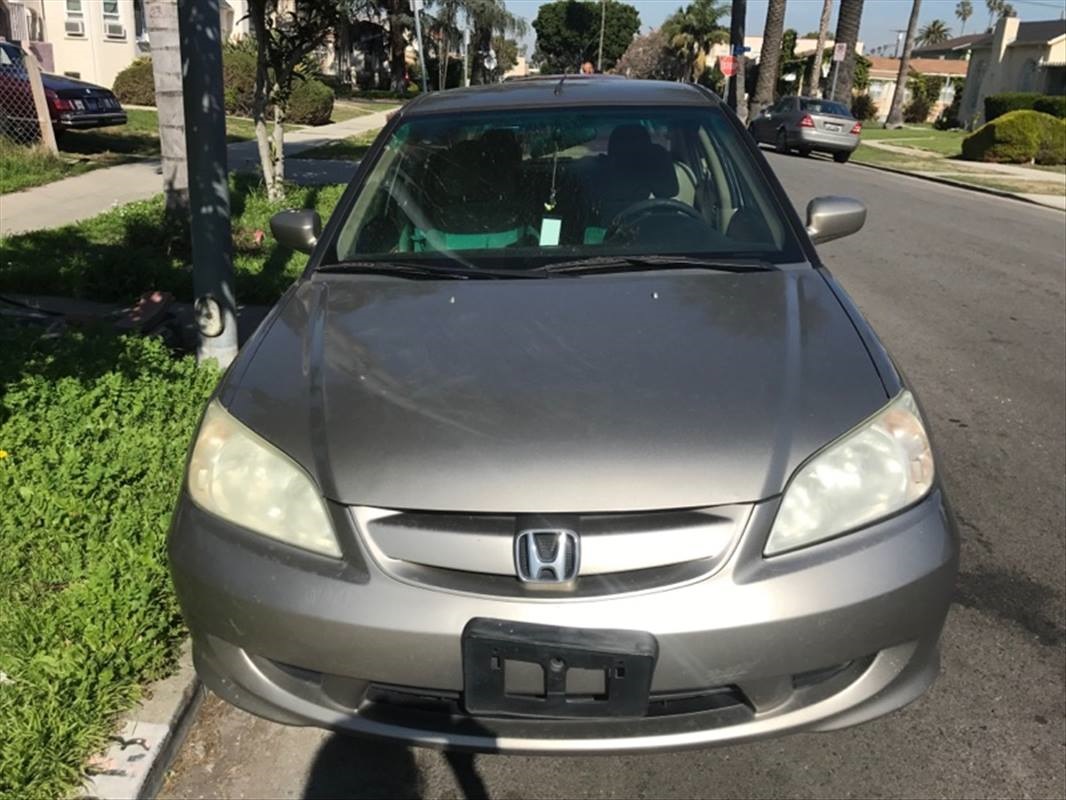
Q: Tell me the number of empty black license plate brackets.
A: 1